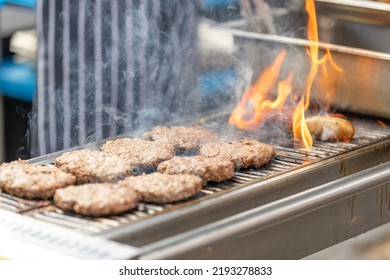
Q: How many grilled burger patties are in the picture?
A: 8